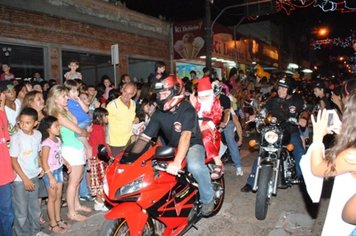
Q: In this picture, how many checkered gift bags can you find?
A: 0